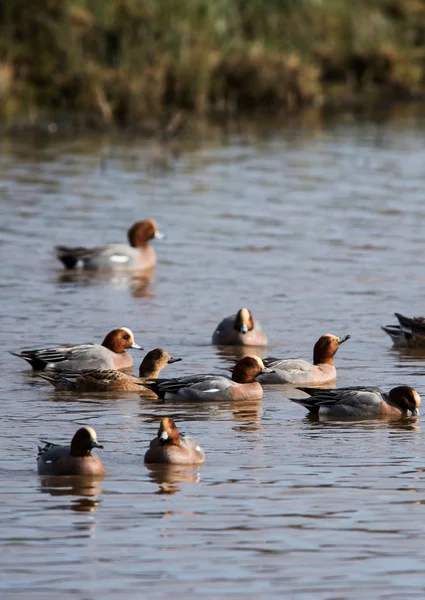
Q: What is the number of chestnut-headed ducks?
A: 8